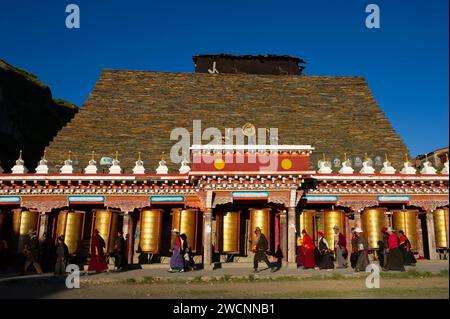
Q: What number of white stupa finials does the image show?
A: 15